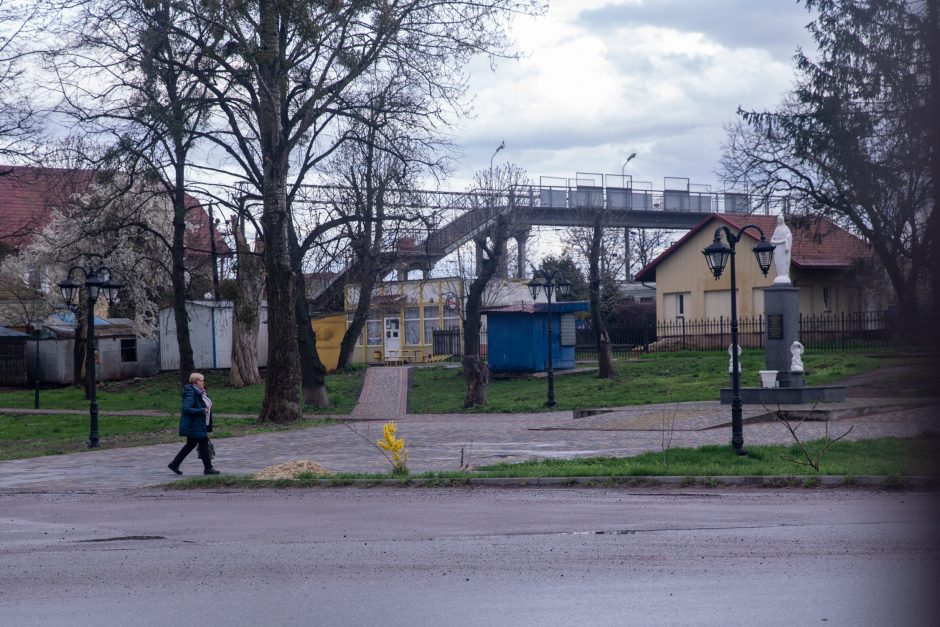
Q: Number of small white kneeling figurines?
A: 2